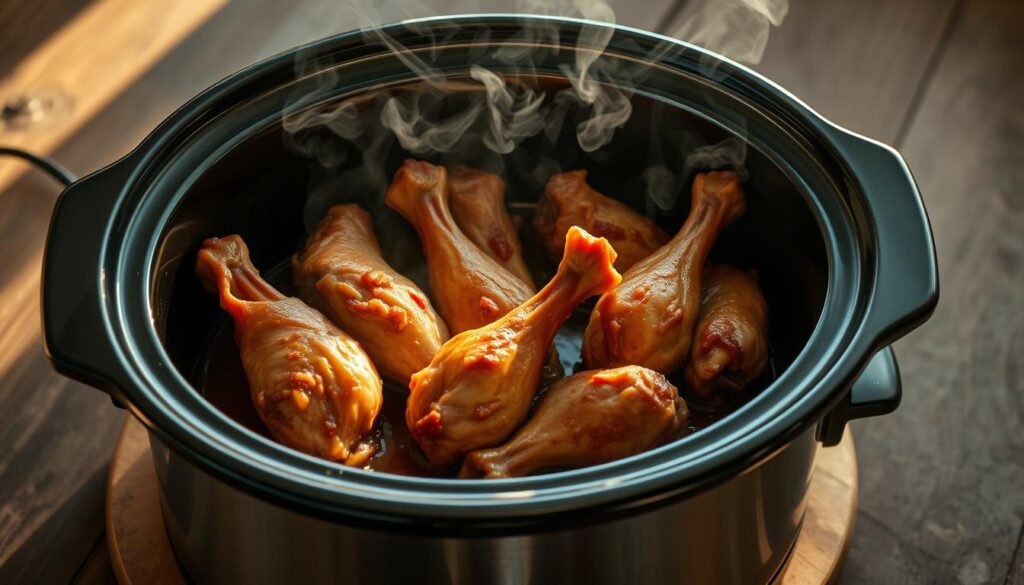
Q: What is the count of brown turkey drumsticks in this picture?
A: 9